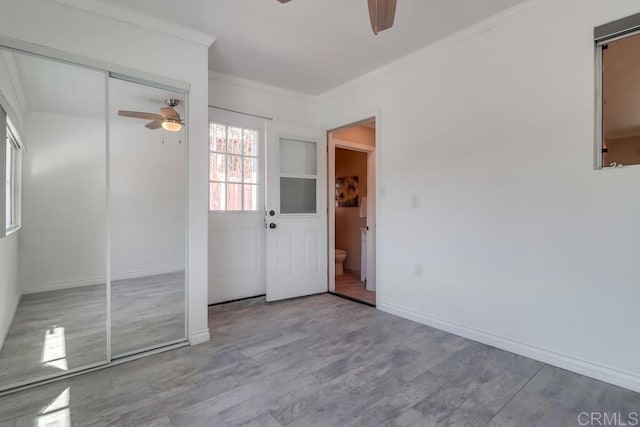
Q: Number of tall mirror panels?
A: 2